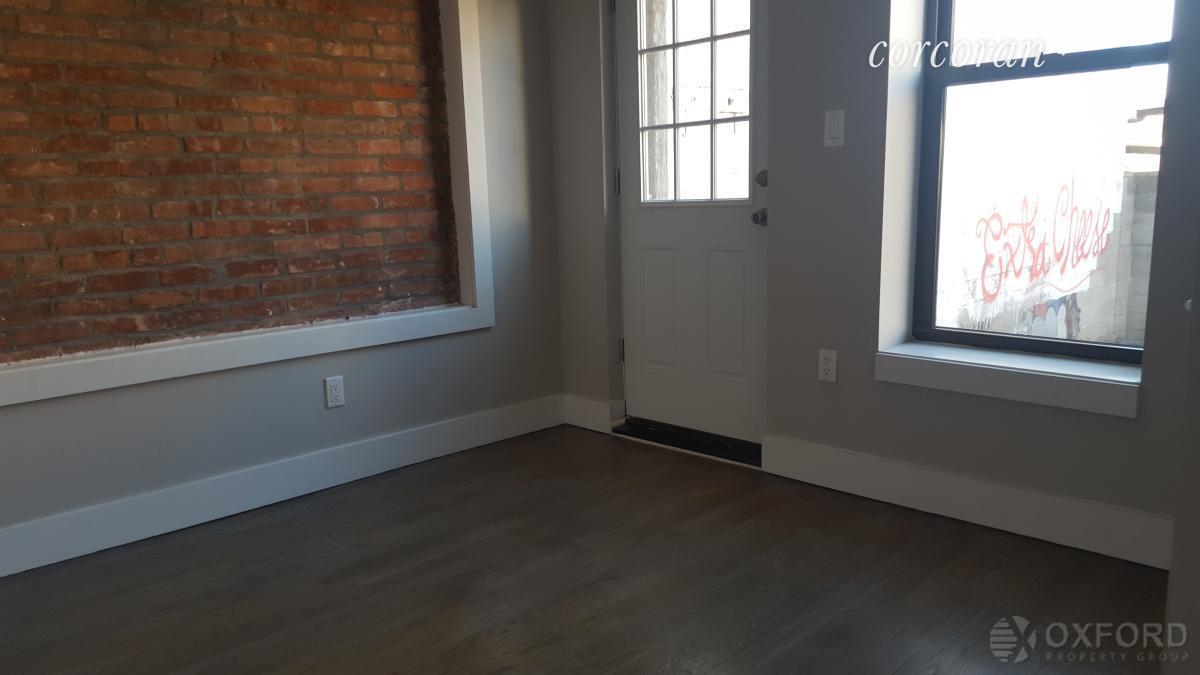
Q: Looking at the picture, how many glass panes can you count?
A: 11